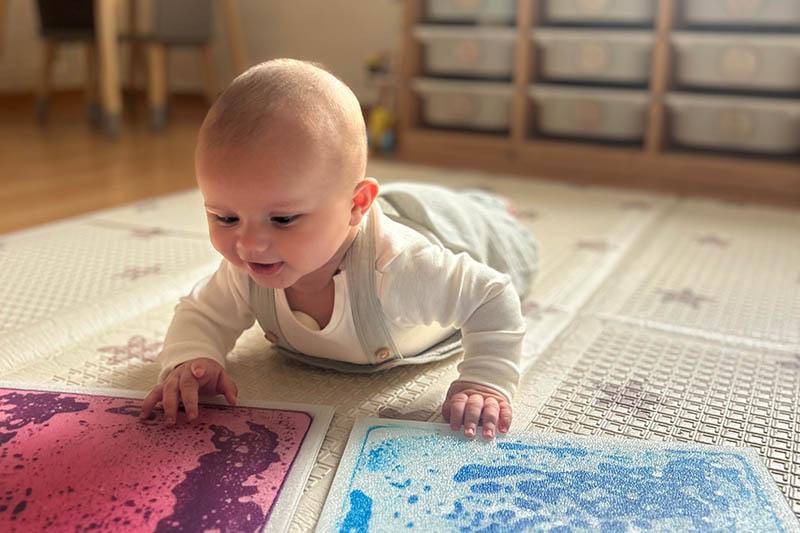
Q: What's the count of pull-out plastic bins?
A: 9